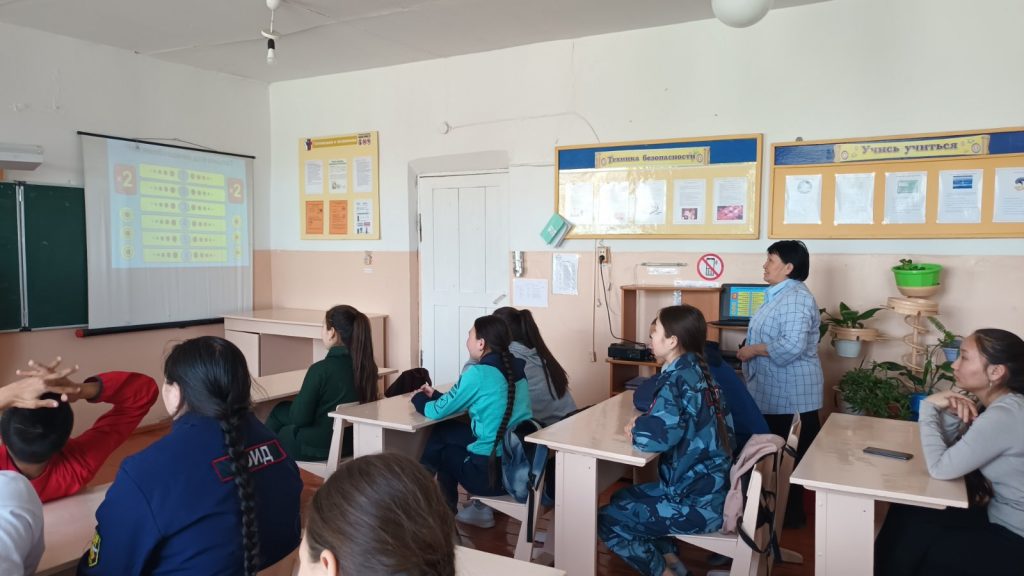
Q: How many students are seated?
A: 10